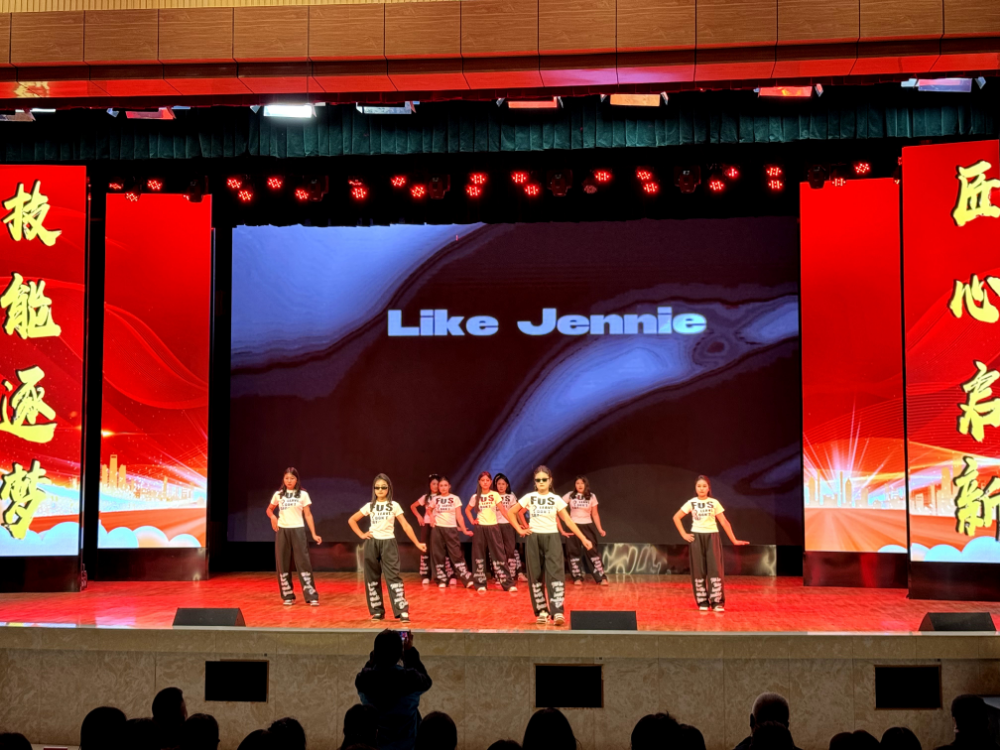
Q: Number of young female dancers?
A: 9